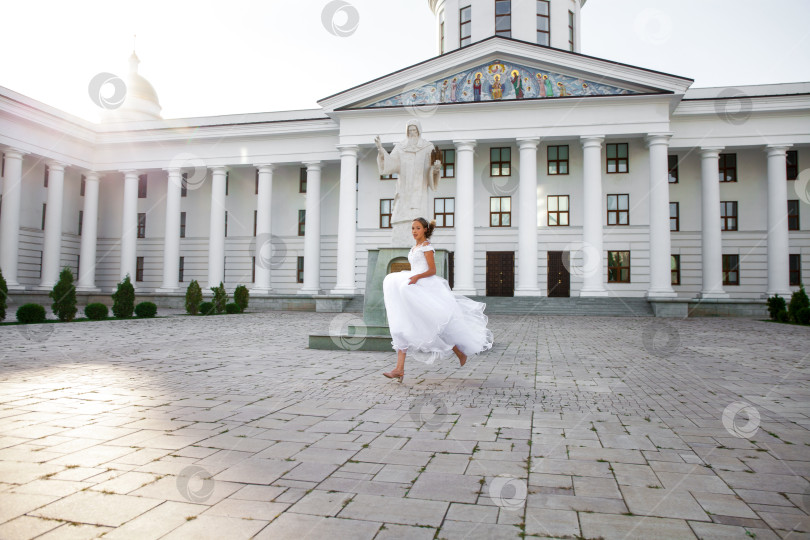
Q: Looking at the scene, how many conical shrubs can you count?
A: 8